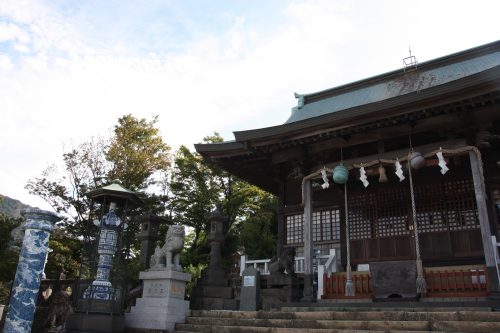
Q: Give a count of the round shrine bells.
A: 2